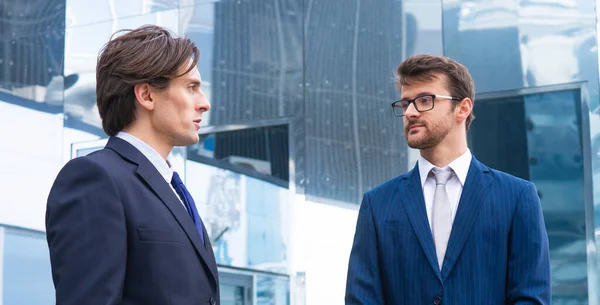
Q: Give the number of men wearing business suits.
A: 2